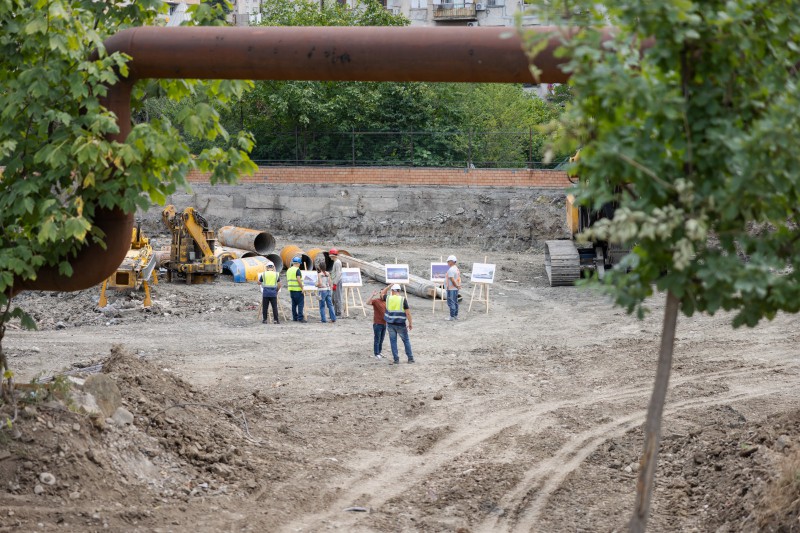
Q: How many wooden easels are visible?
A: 6